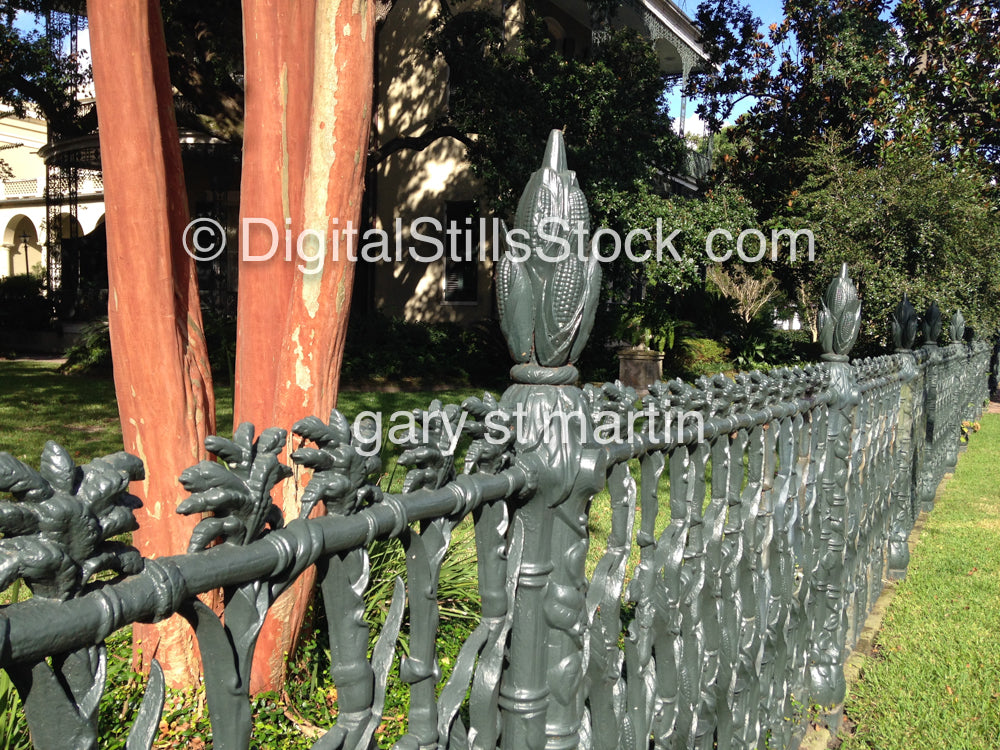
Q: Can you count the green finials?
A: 5